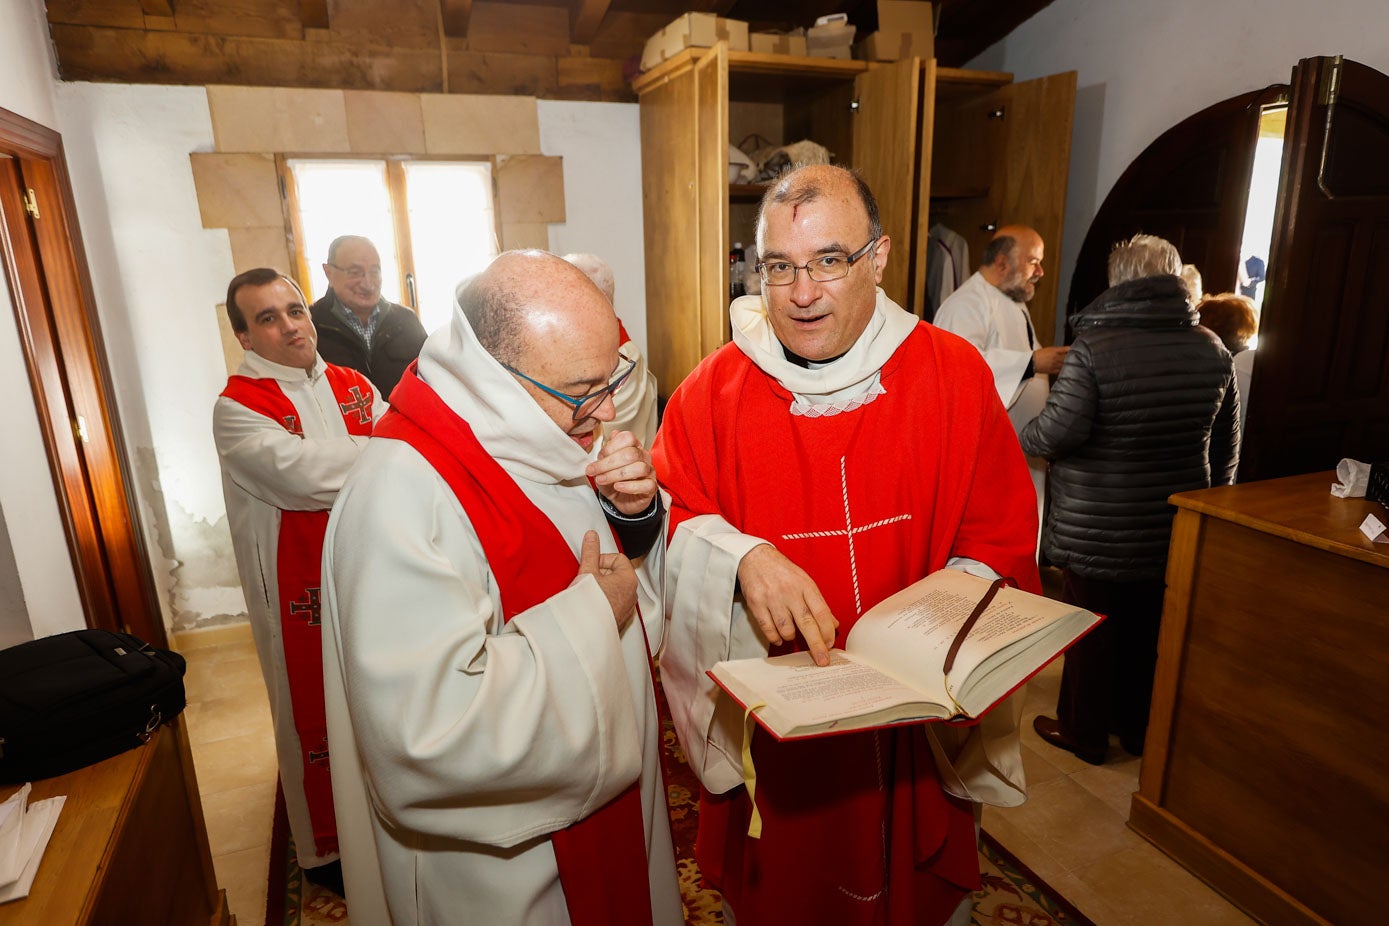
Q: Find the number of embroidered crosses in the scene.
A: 5